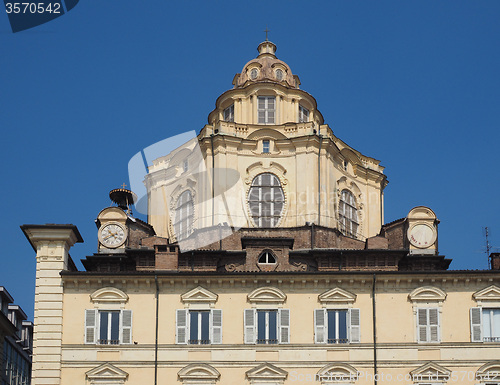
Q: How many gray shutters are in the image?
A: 11